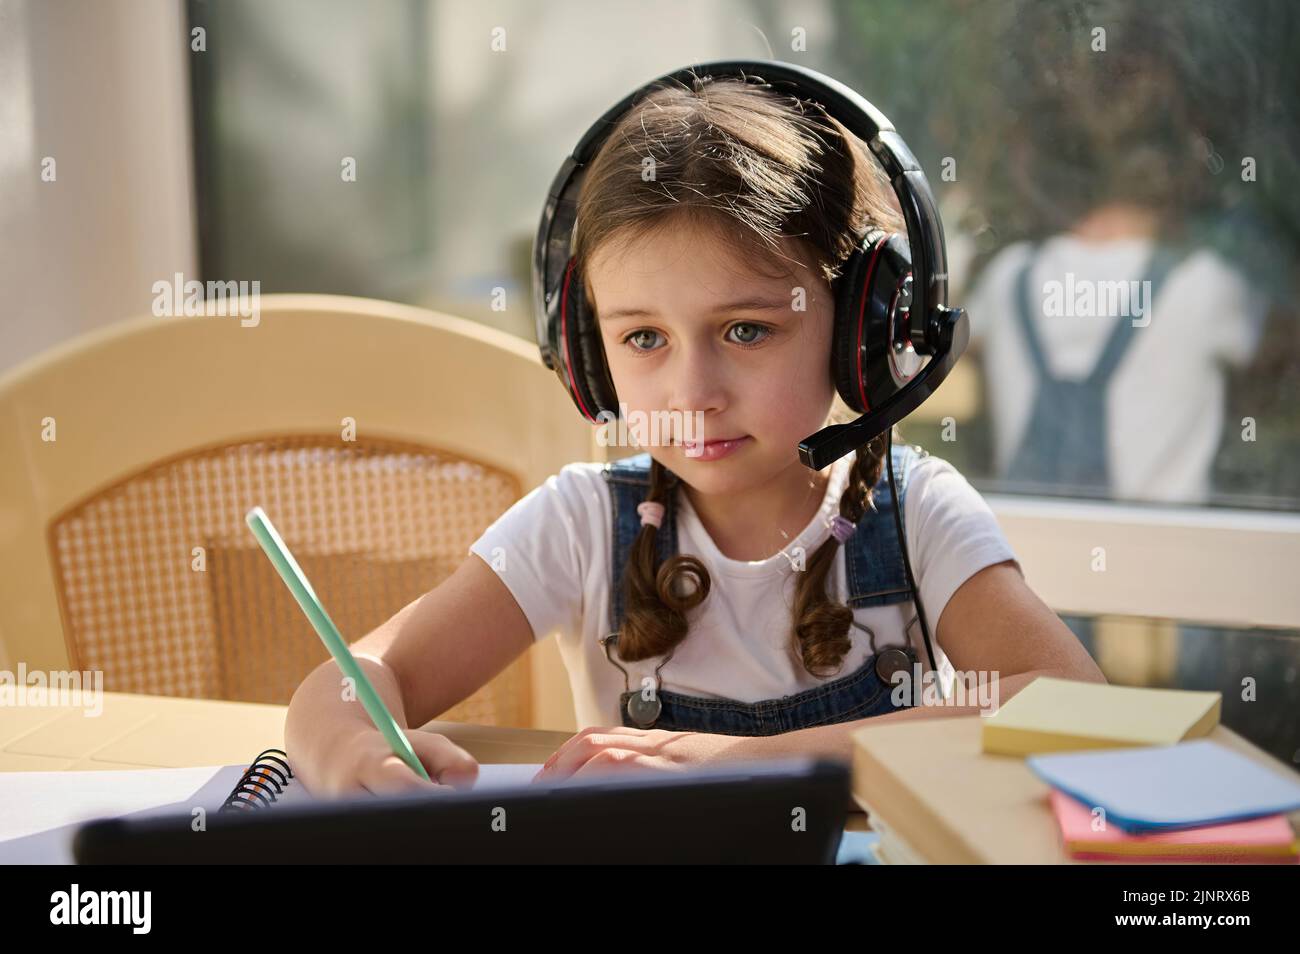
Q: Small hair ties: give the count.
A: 2